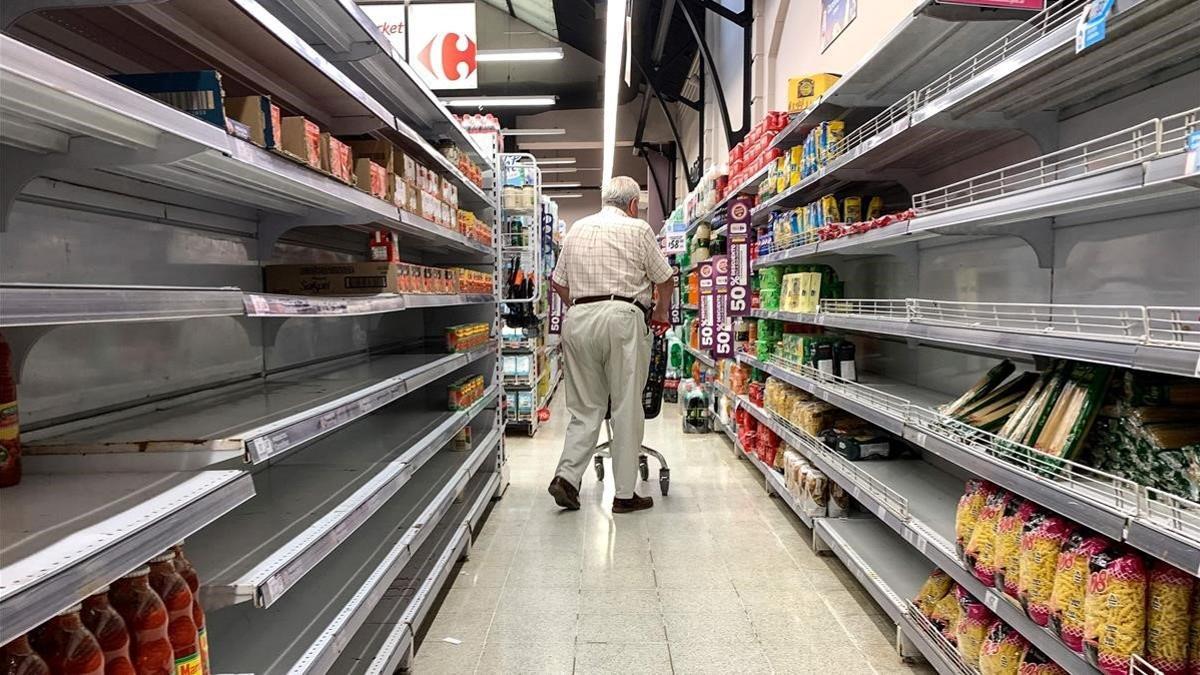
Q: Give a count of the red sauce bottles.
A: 7